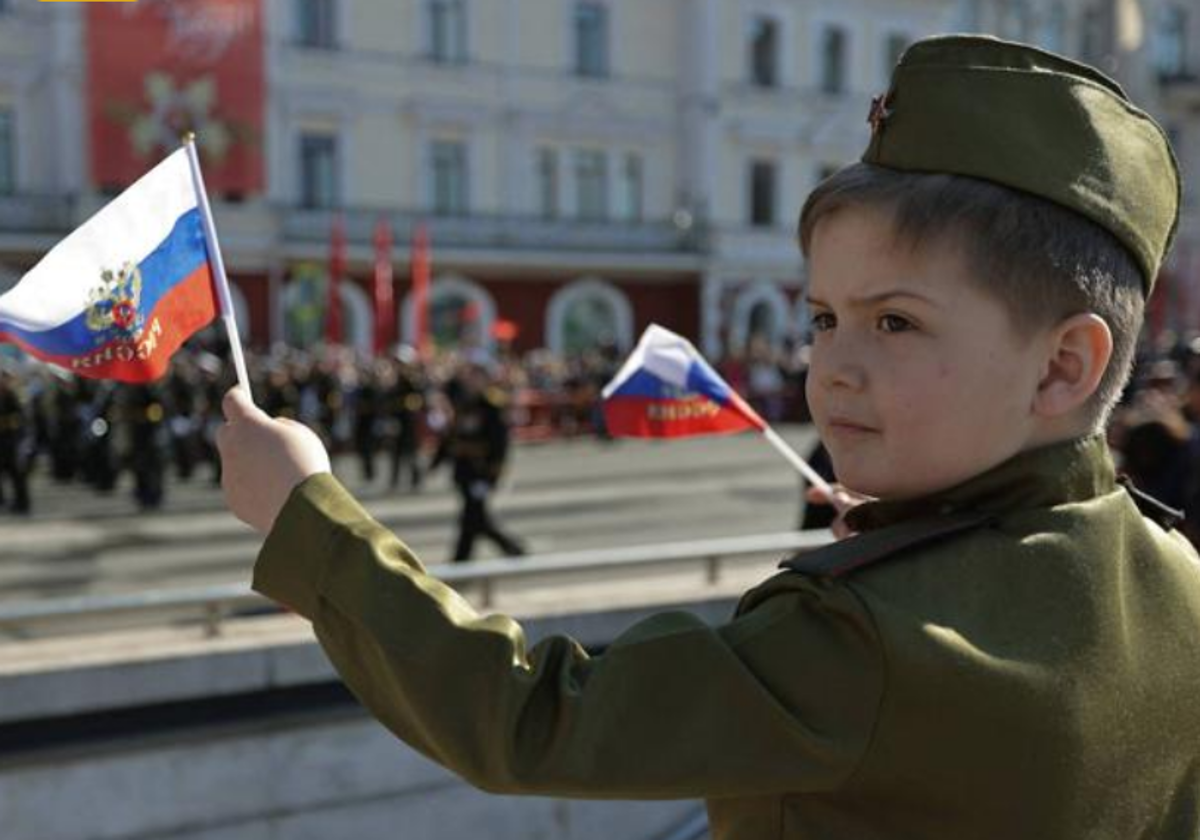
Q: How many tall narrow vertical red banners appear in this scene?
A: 3